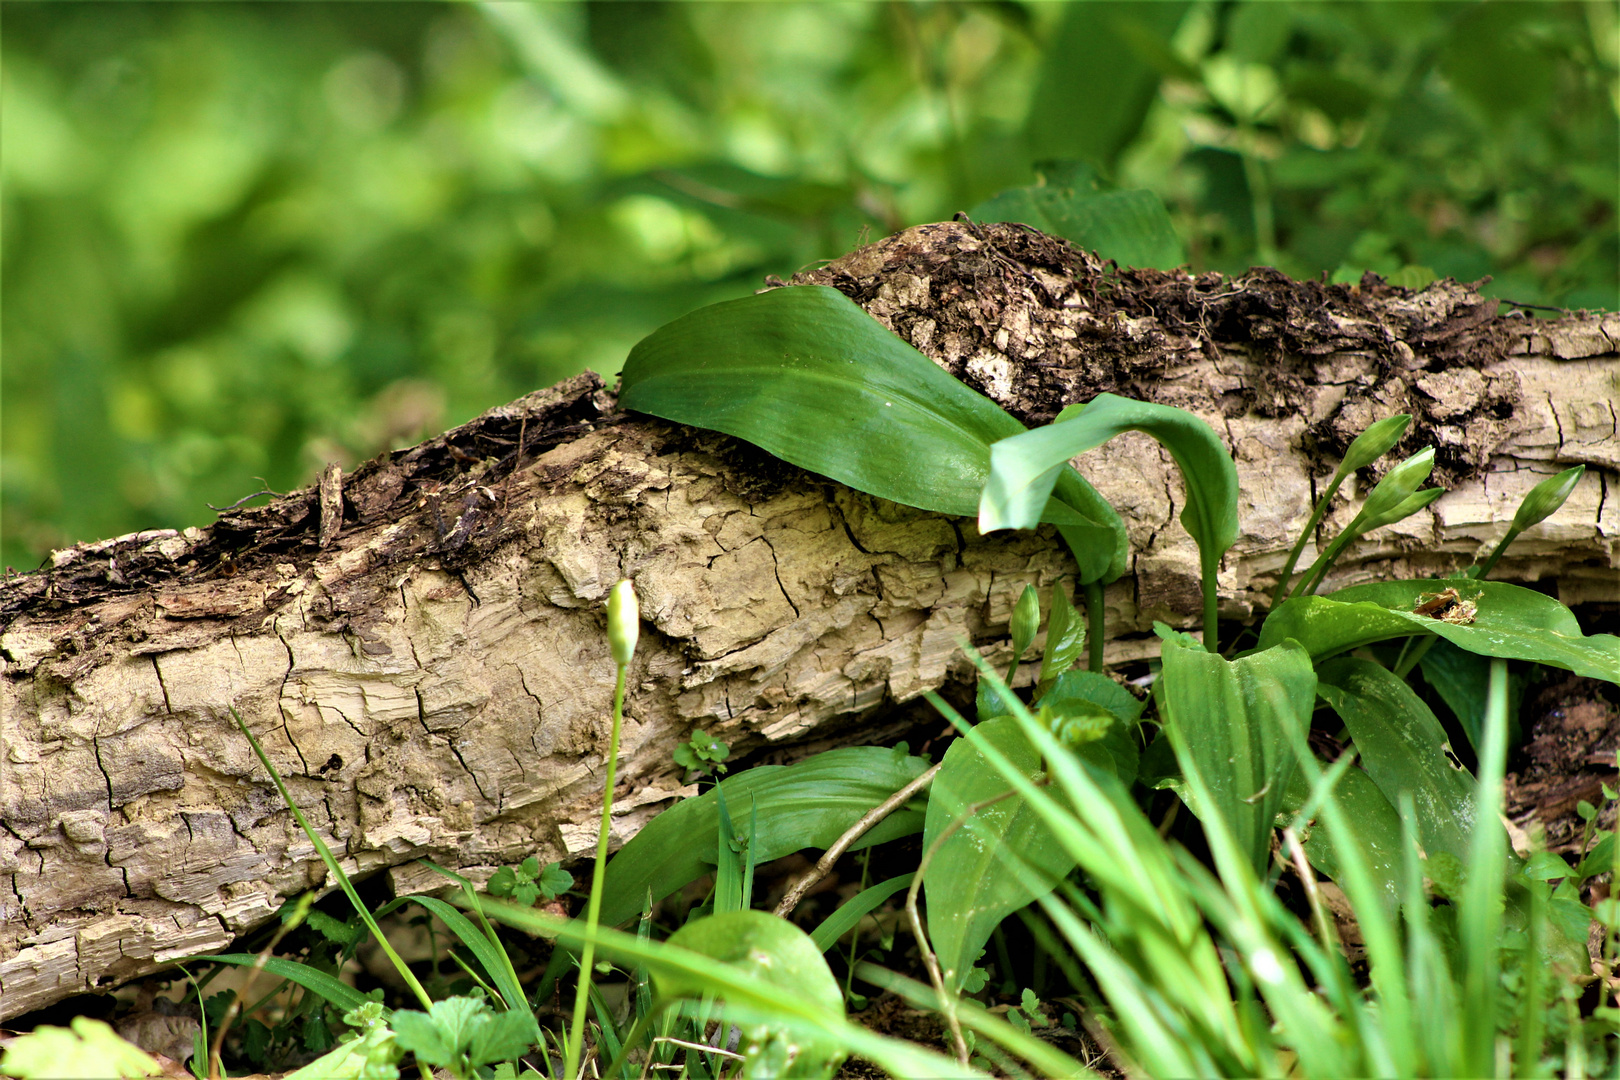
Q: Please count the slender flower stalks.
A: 6